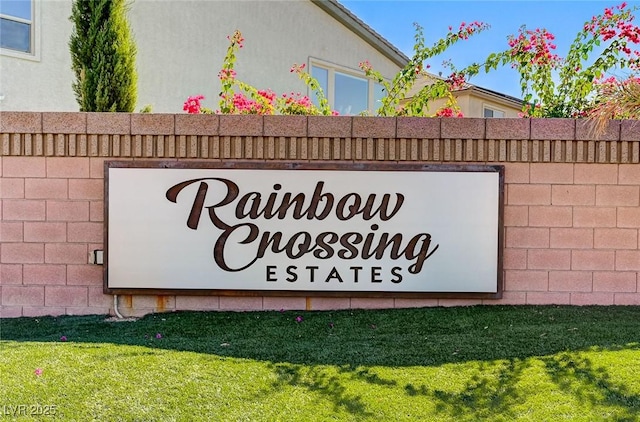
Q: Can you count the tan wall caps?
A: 15